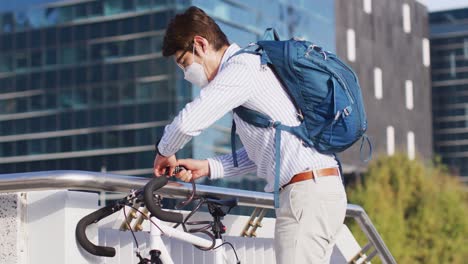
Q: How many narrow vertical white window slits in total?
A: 8